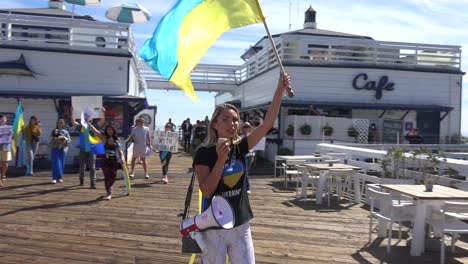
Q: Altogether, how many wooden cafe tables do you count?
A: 3